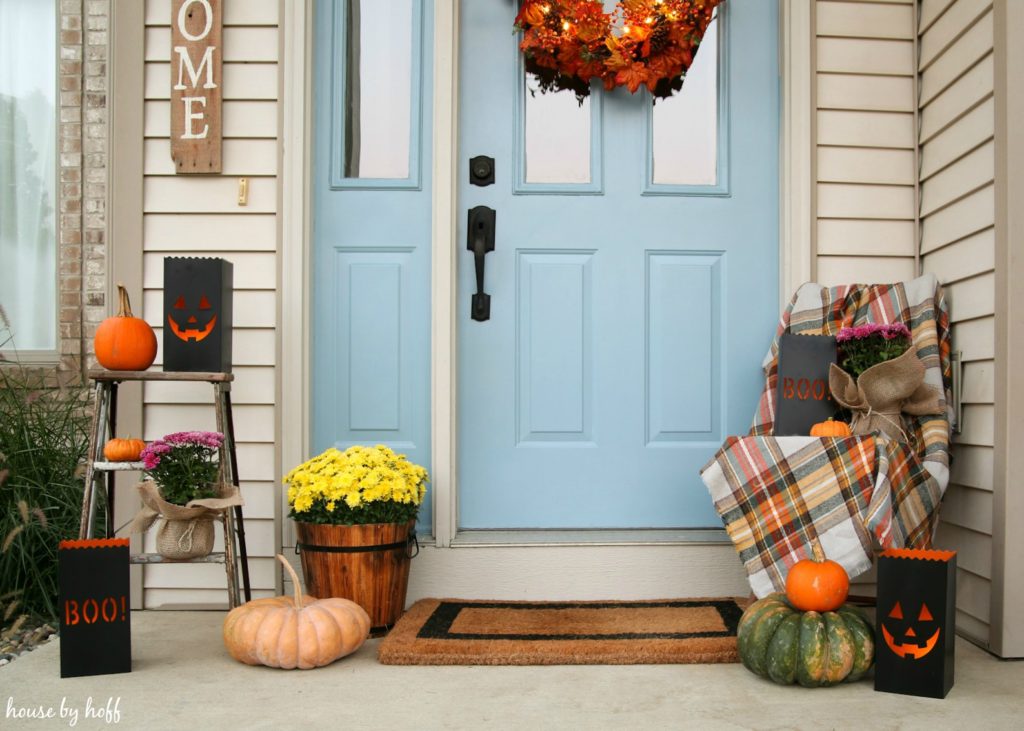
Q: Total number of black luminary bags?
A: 4